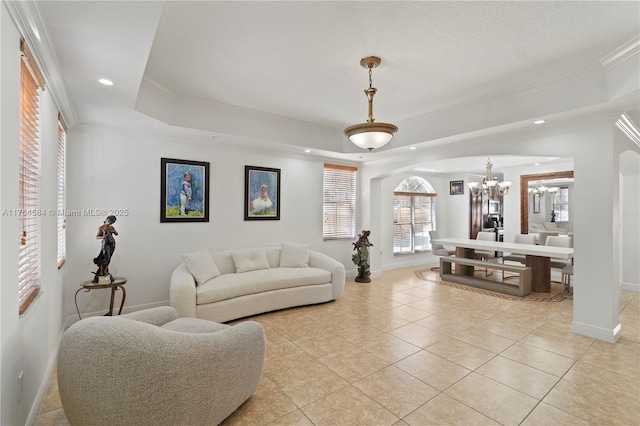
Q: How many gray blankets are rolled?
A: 0